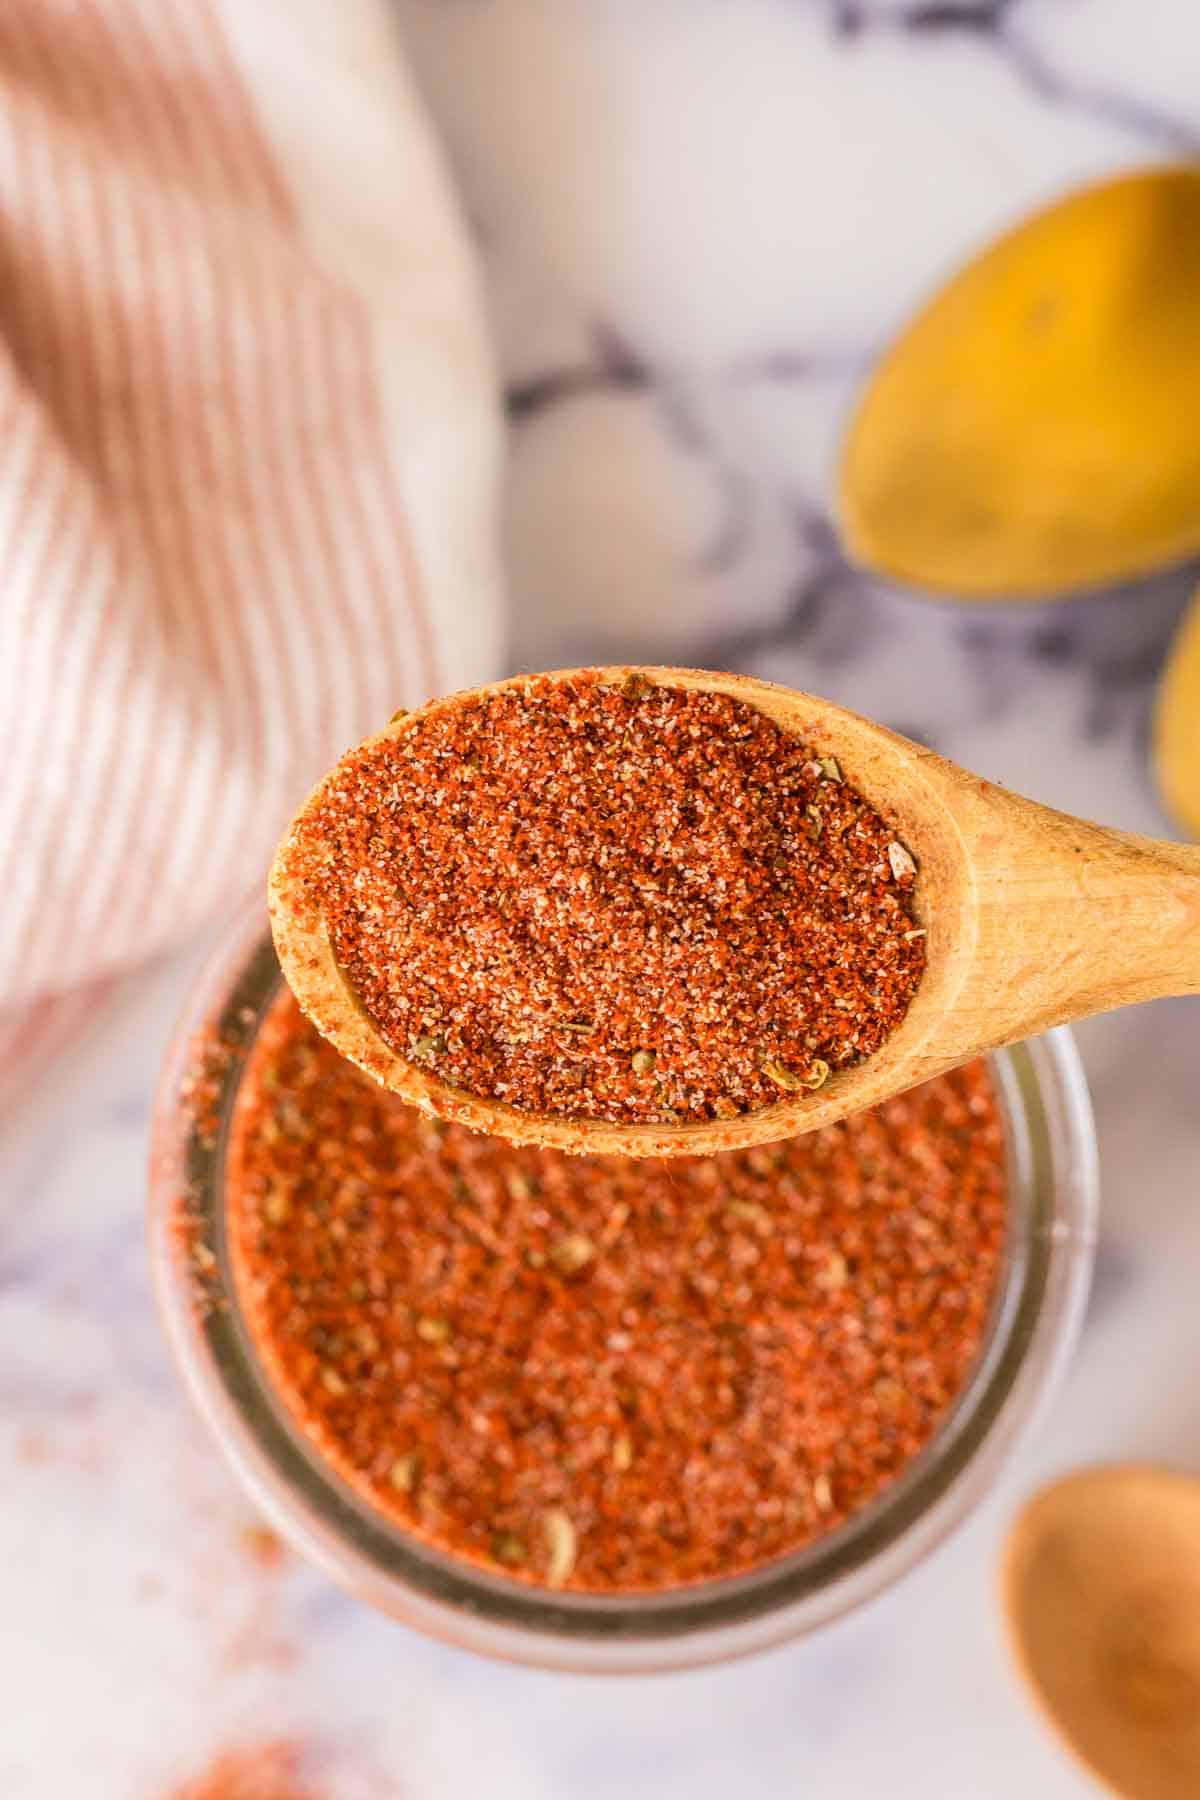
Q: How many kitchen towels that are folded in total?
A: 1